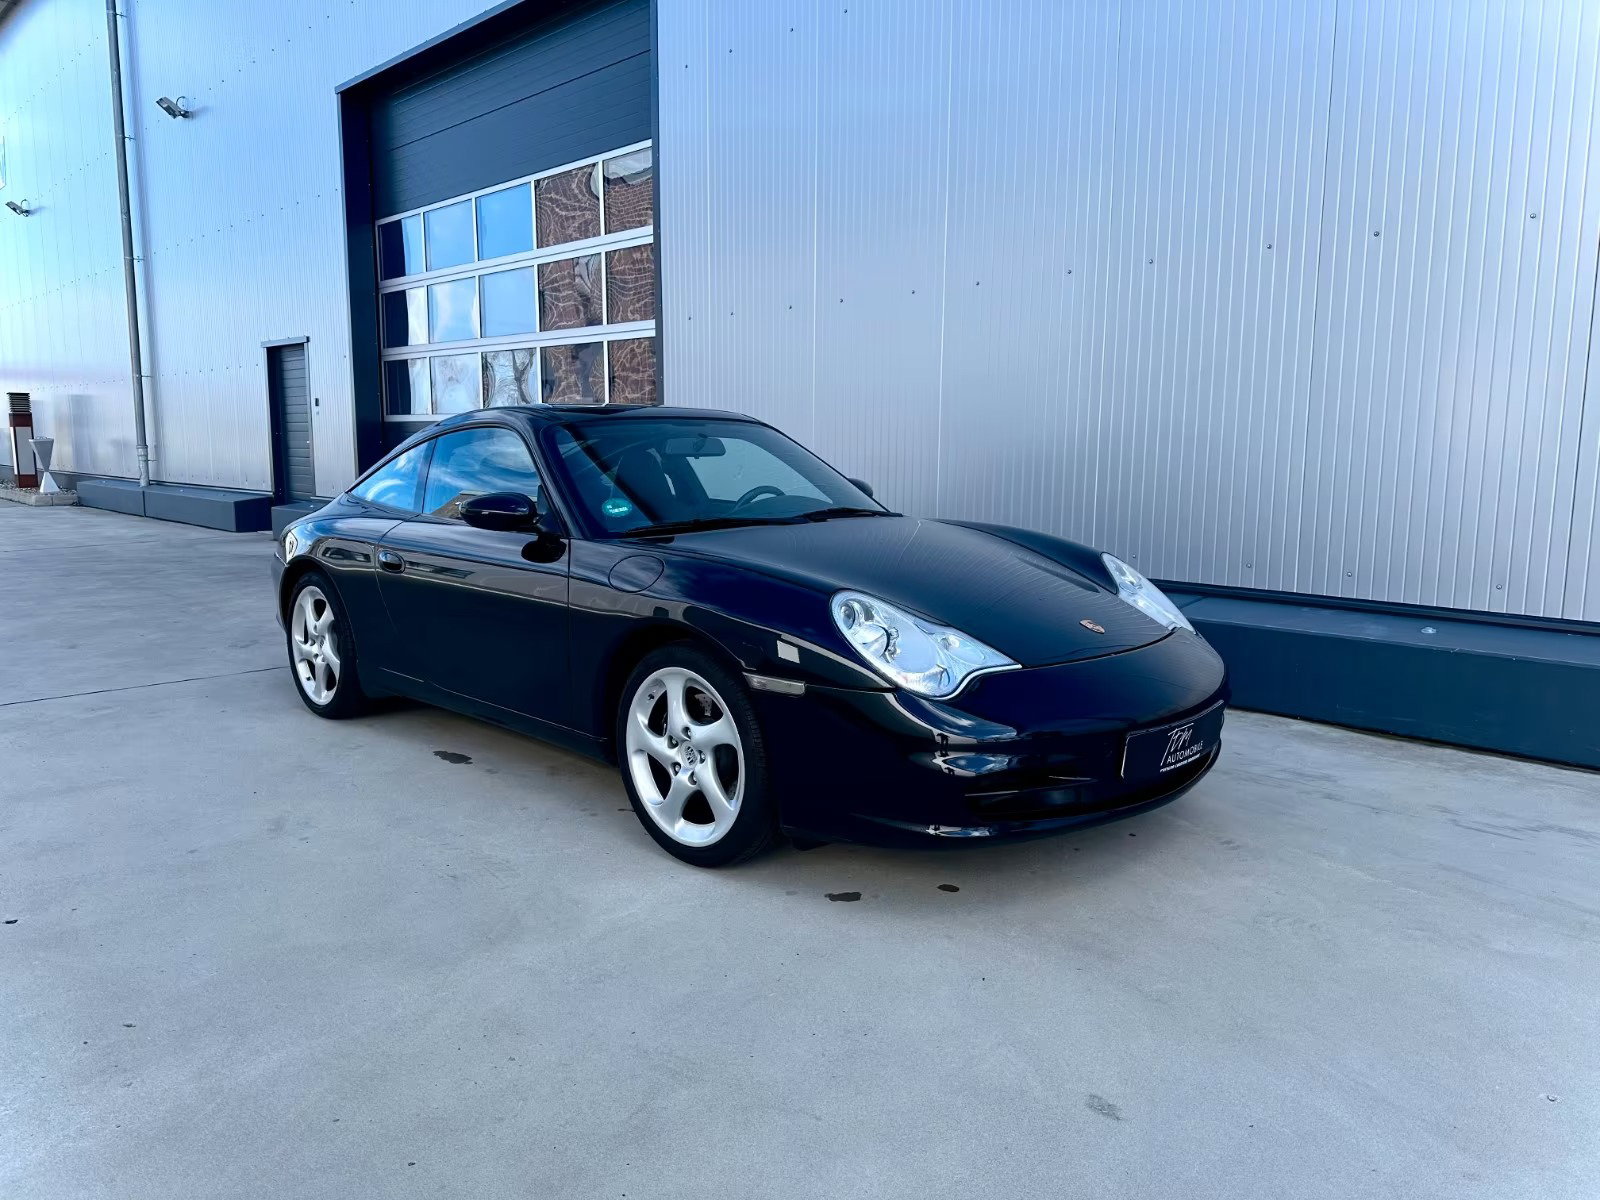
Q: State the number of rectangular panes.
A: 15